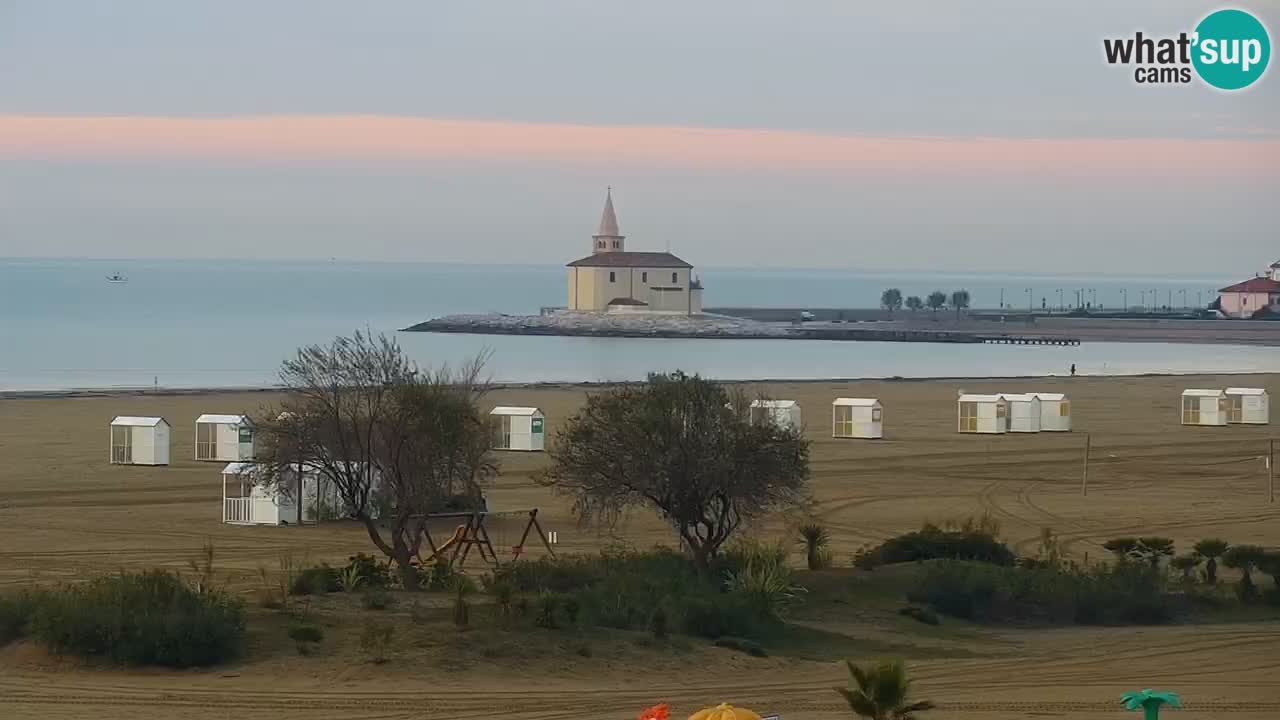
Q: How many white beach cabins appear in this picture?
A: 12